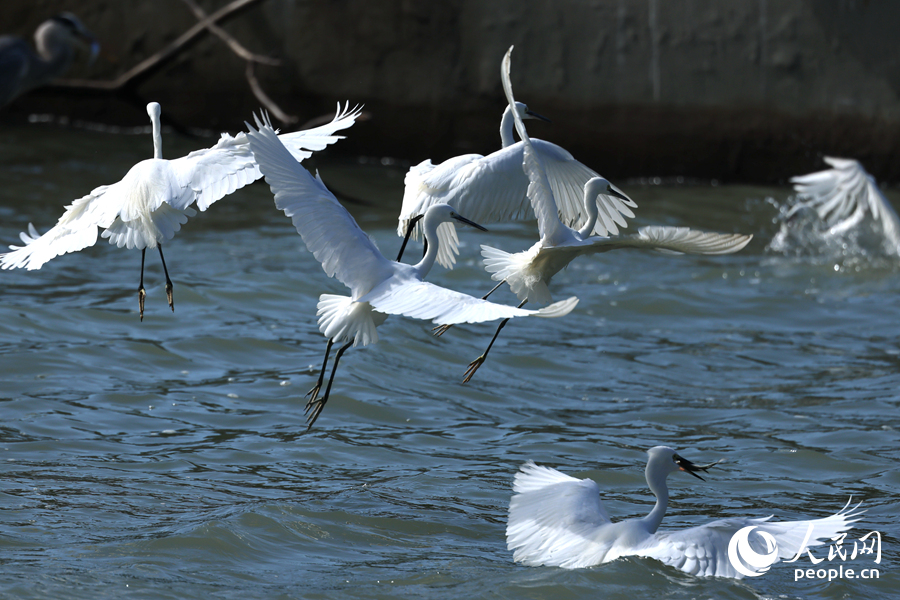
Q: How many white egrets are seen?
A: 6